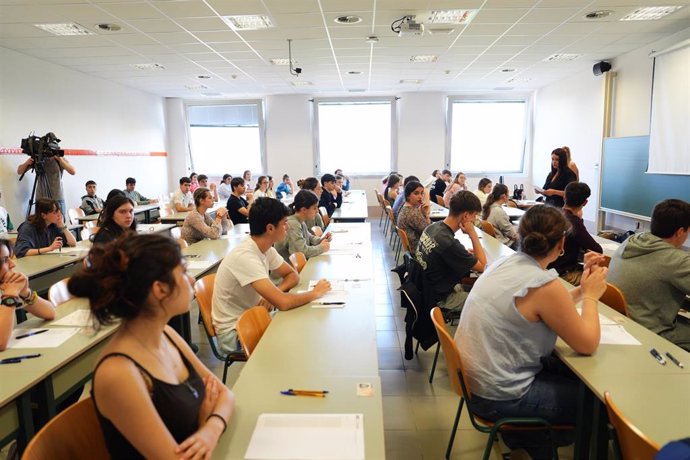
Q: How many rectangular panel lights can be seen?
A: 12